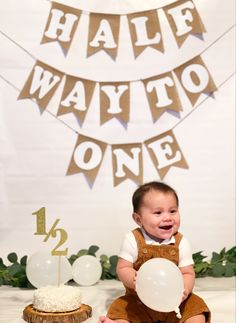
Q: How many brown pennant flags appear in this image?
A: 12